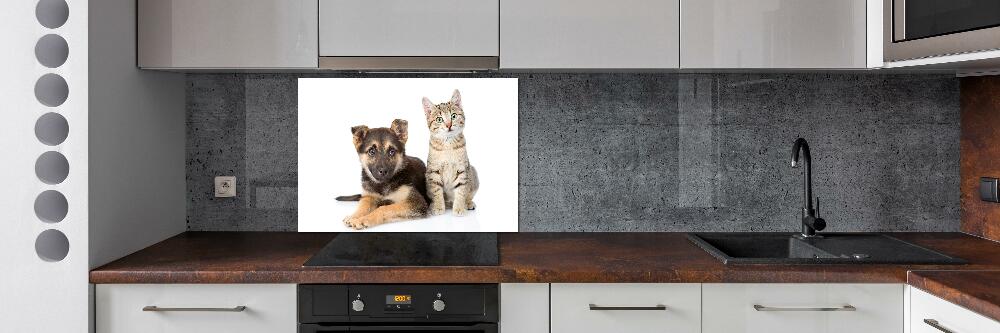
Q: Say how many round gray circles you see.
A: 7